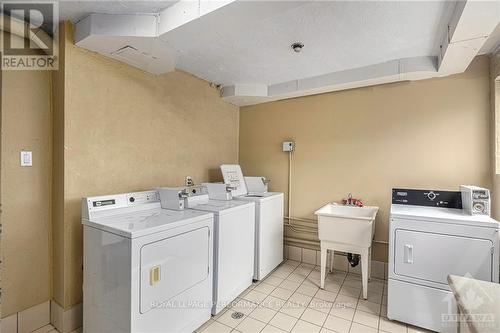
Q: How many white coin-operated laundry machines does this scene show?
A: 4